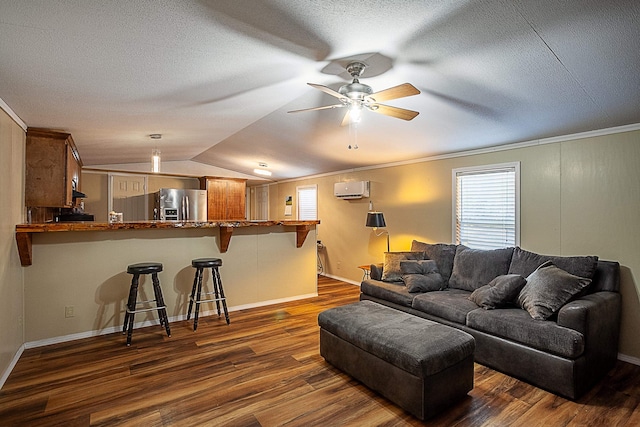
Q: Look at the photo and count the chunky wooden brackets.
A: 3